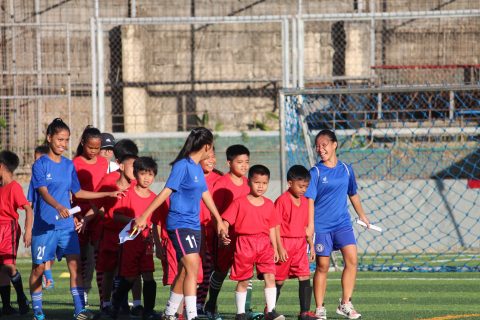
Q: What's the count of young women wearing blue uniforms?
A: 3